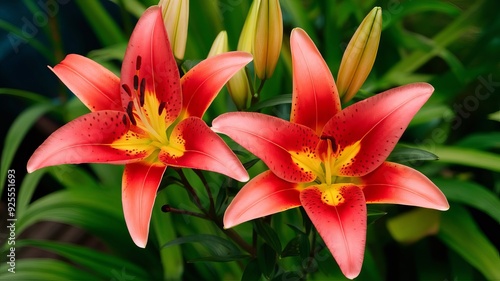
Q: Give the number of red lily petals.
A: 12